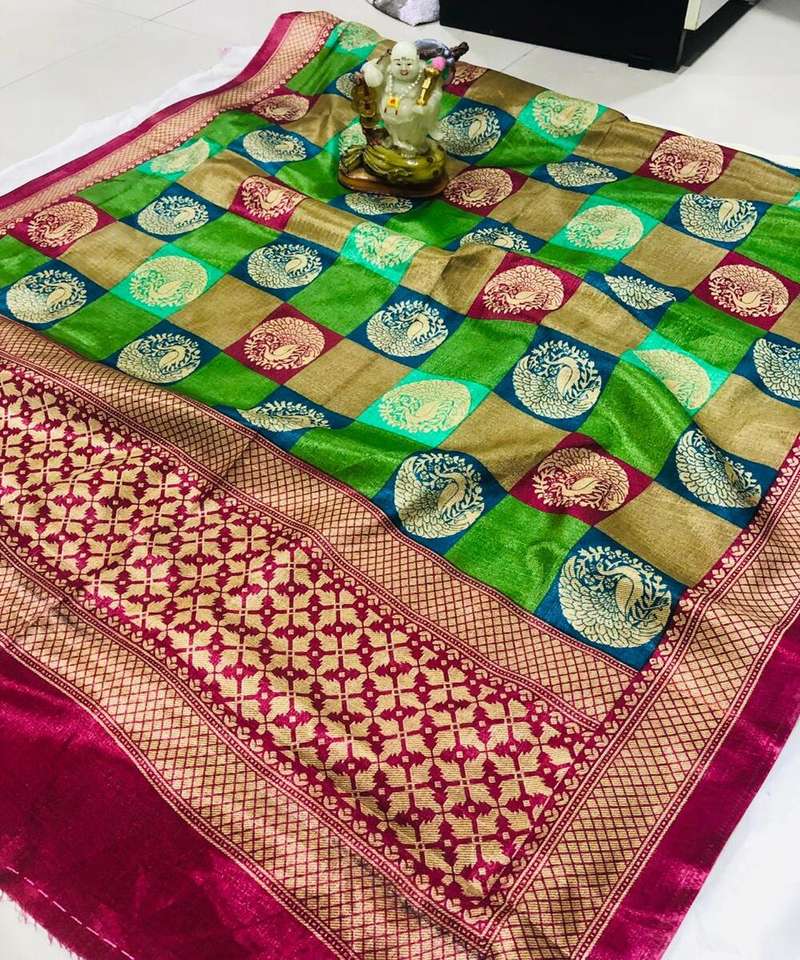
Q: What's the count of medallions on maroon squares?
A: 10